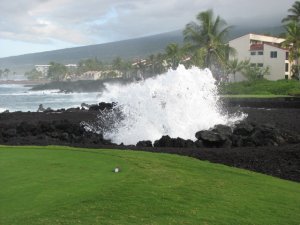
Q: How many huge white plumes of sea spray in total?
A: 1